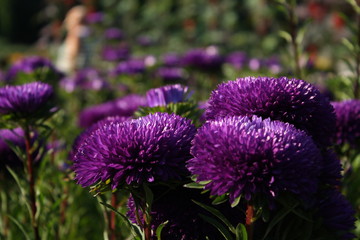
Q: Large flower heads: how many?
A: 3